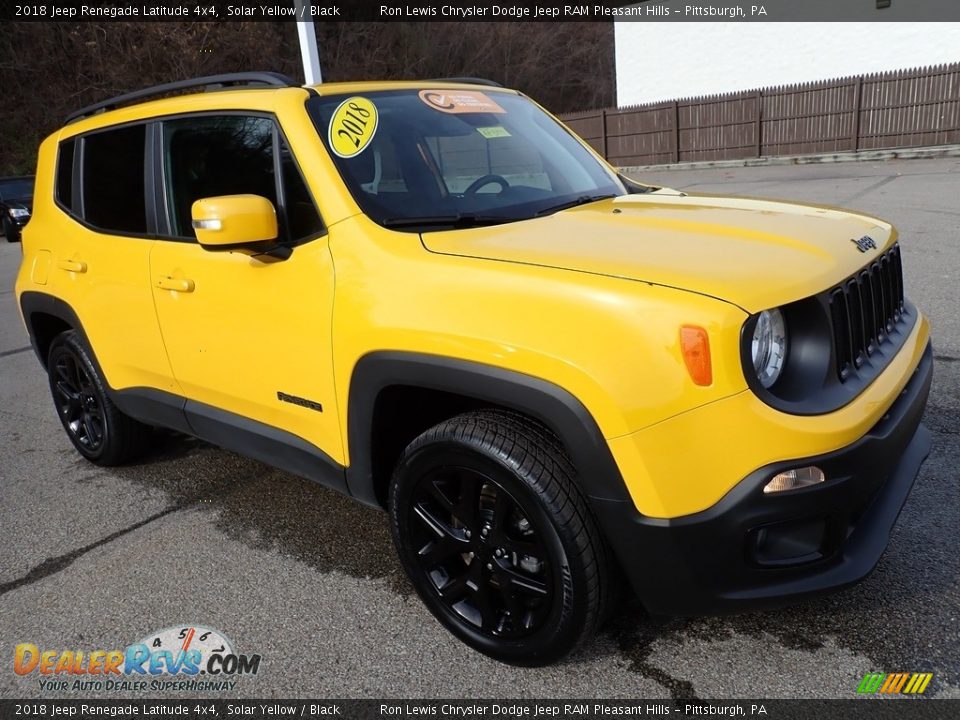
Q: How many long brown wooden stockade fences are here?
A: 1